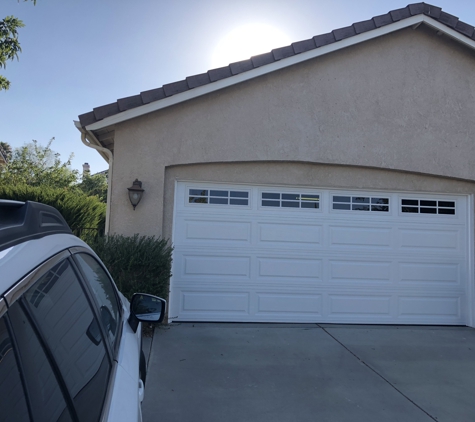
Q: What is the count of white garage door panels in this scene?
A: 12